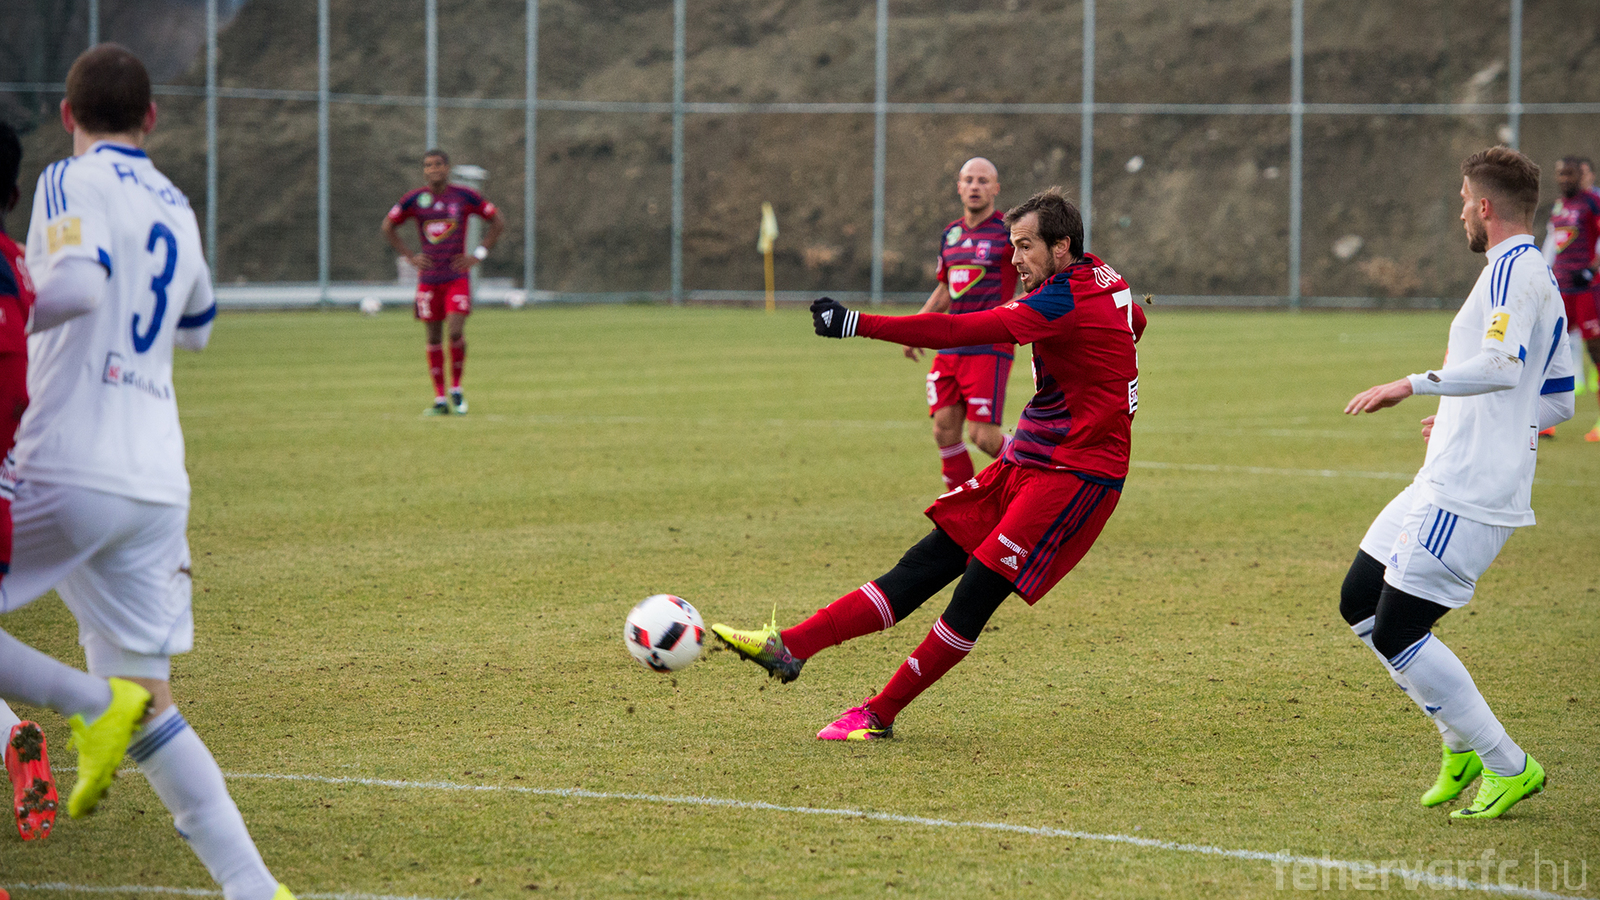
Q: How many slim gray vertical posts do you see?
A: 10